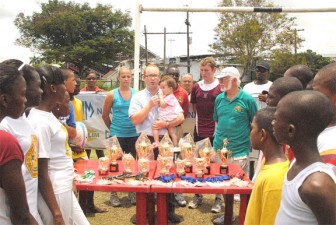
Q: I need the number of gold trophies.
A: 12